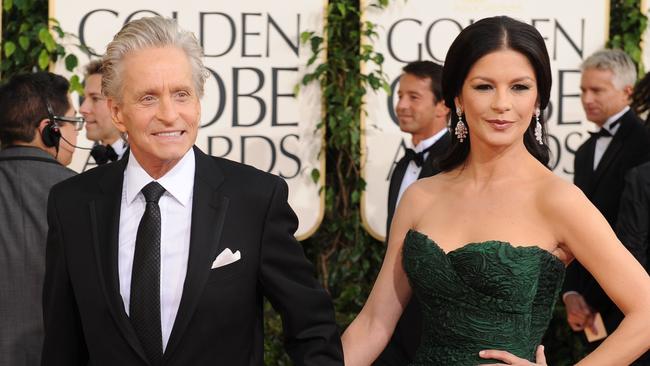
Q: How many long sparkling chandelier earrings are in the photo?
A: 2